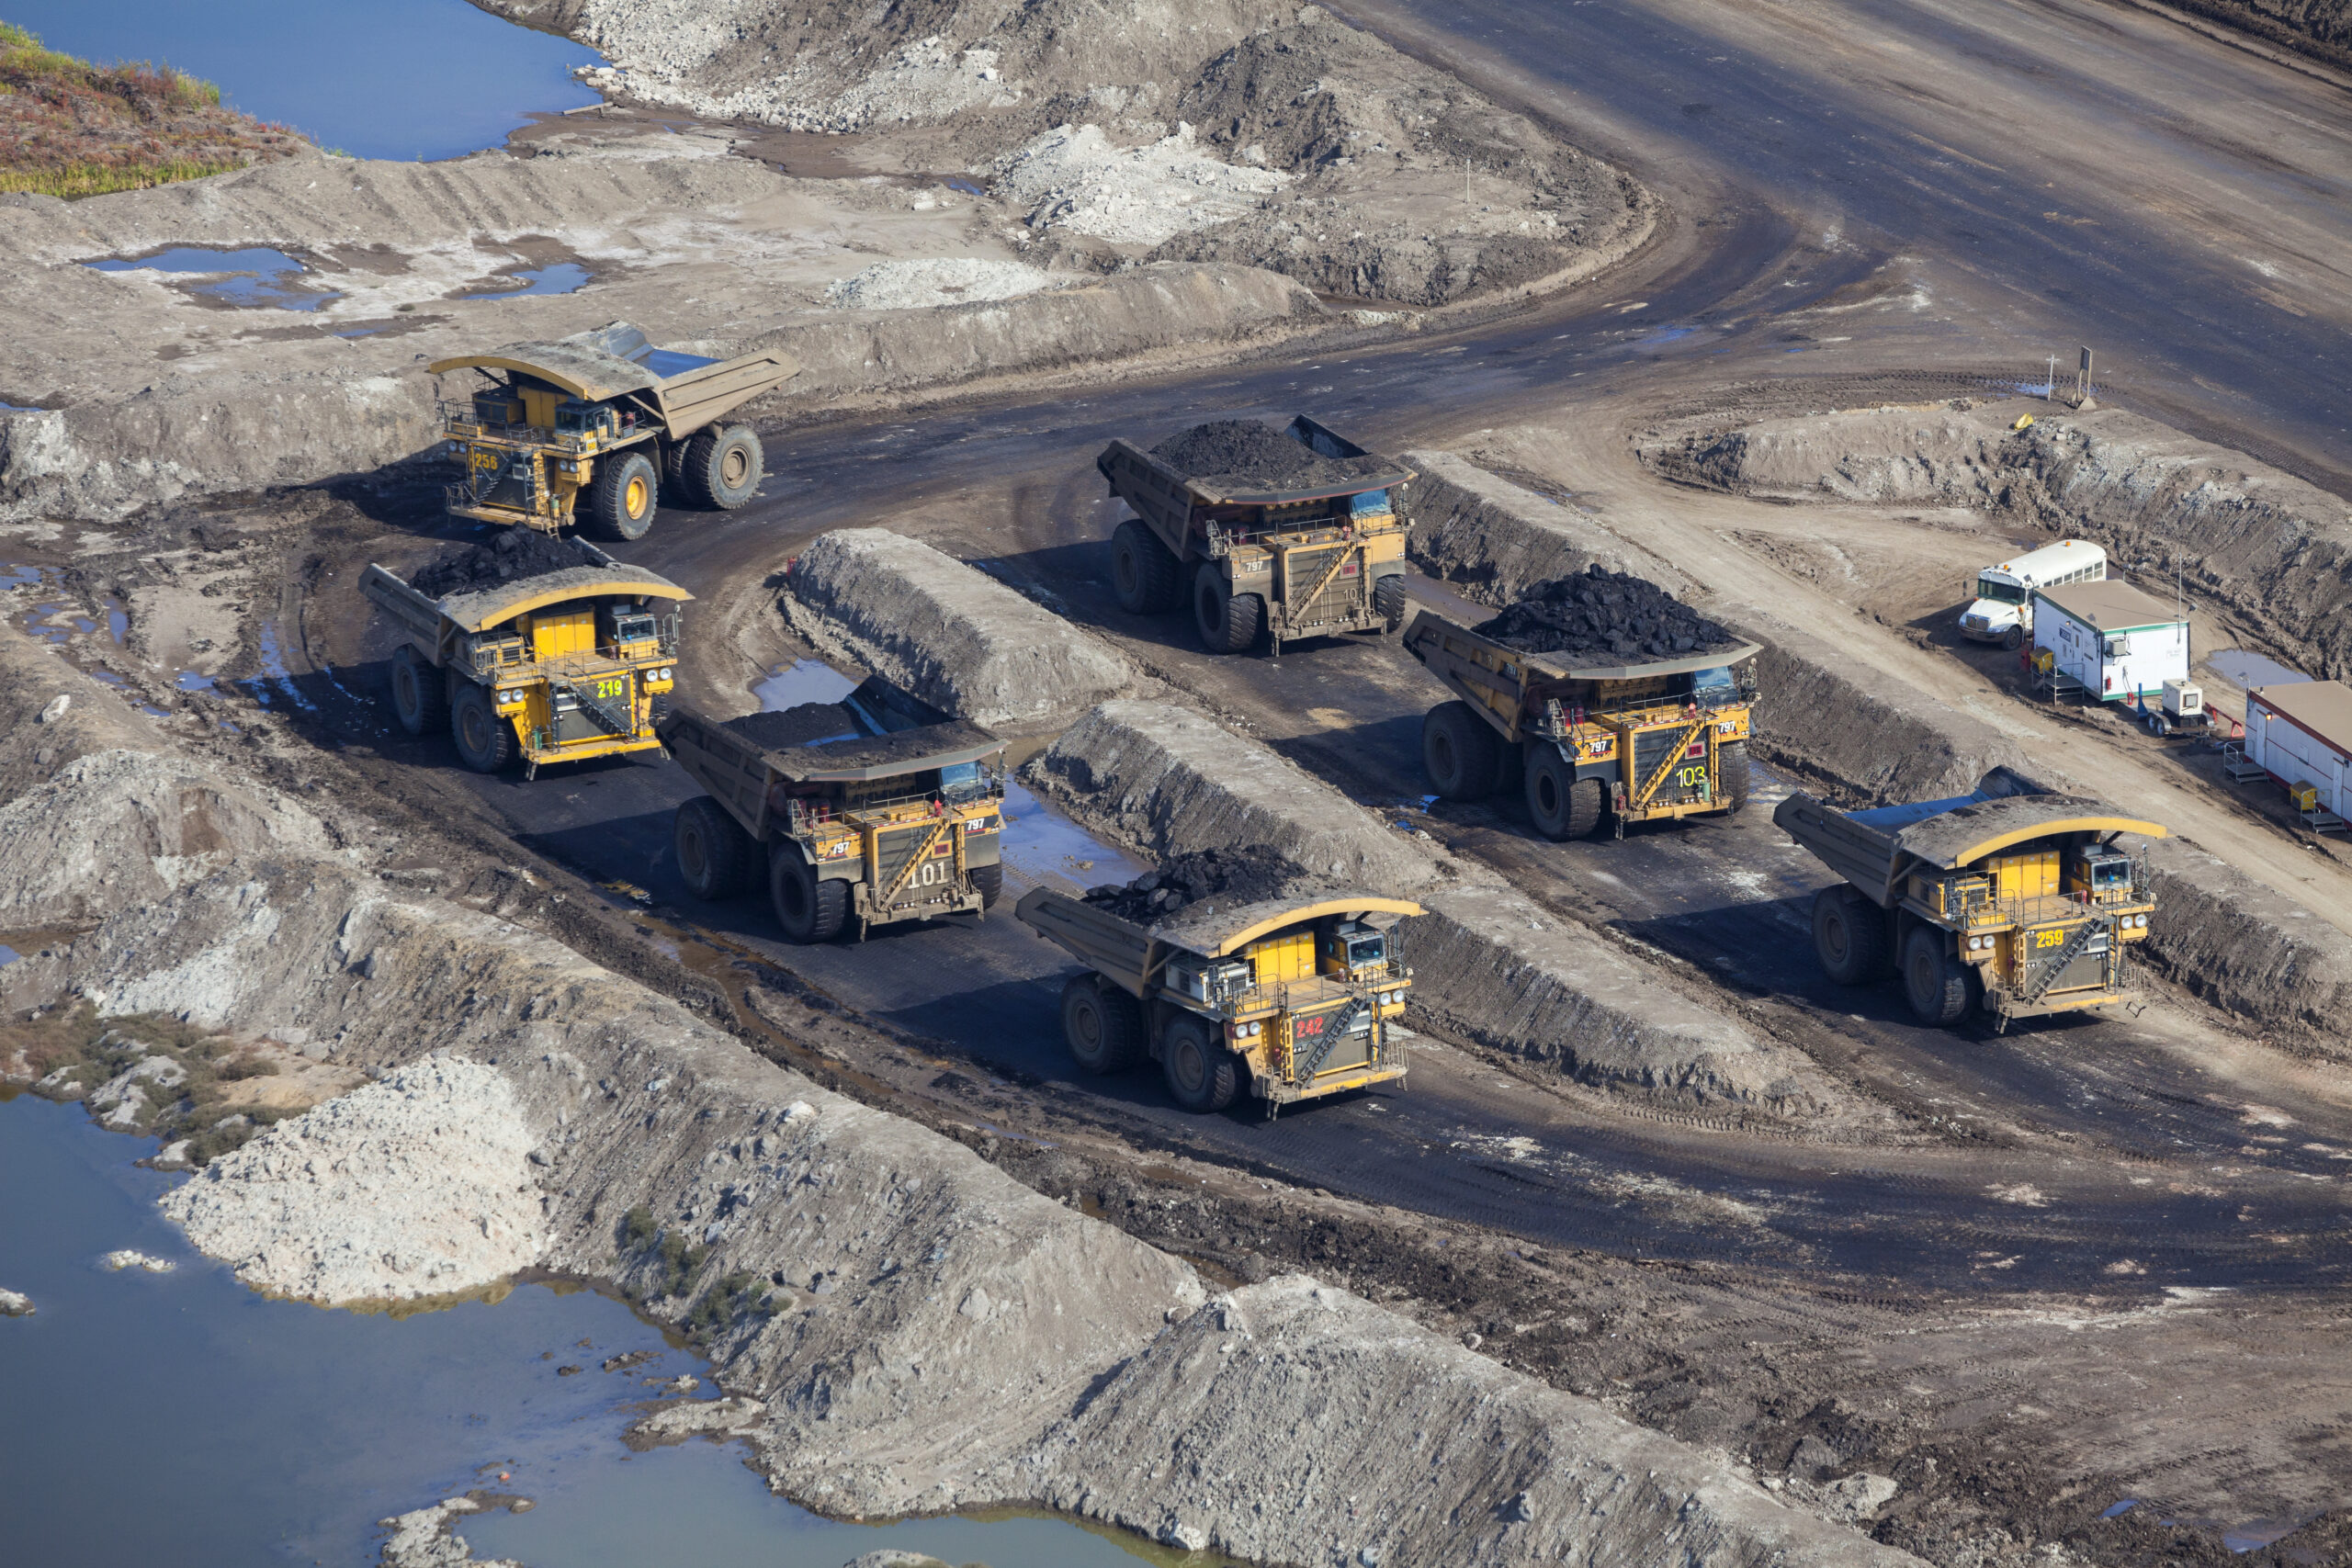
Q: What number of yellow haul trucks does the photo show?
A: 7